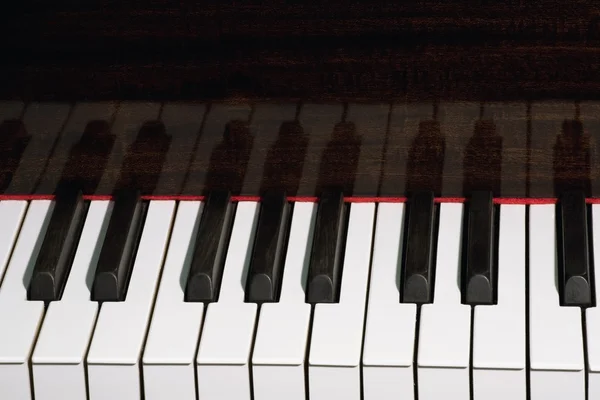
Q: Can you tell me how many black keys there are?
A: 8